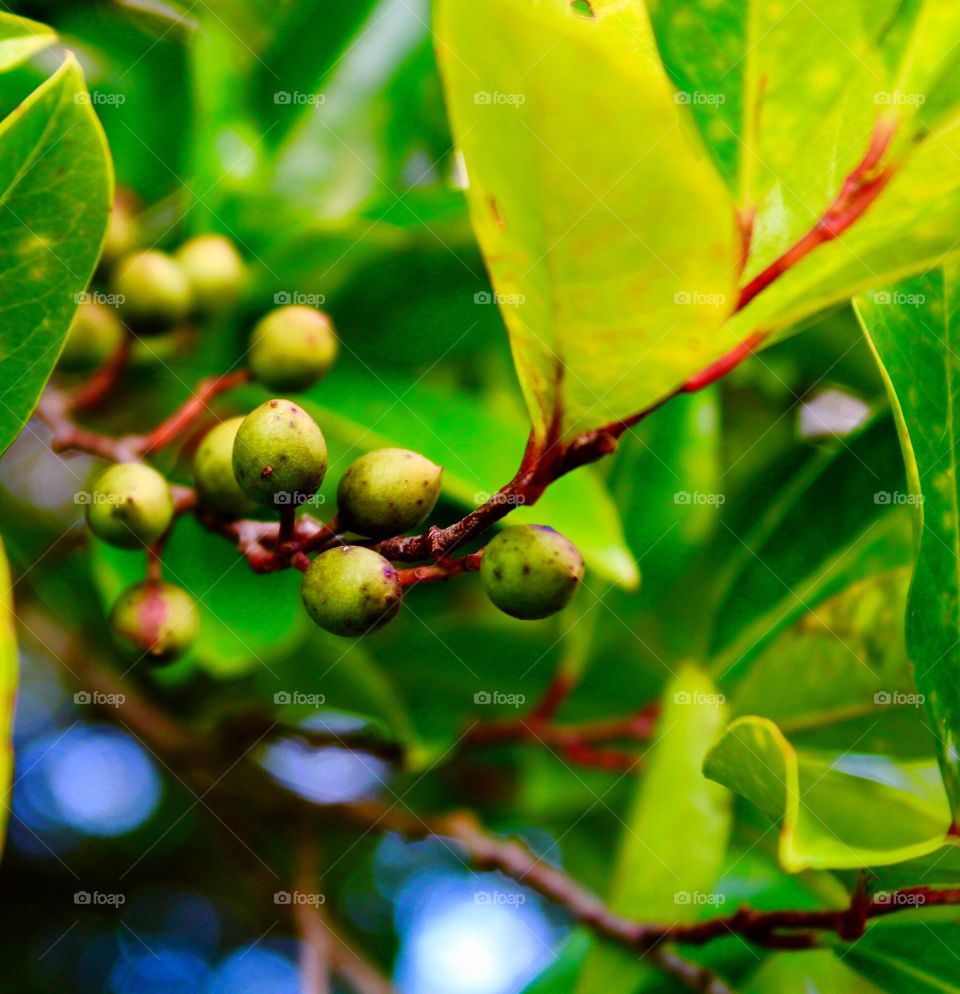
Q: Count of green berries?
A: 12